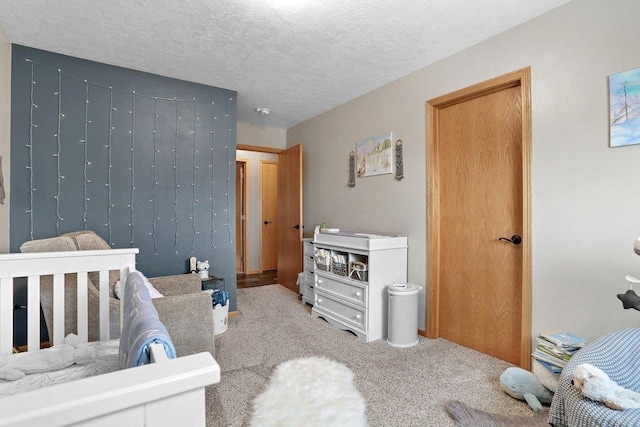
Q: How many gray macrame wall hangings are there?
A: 2